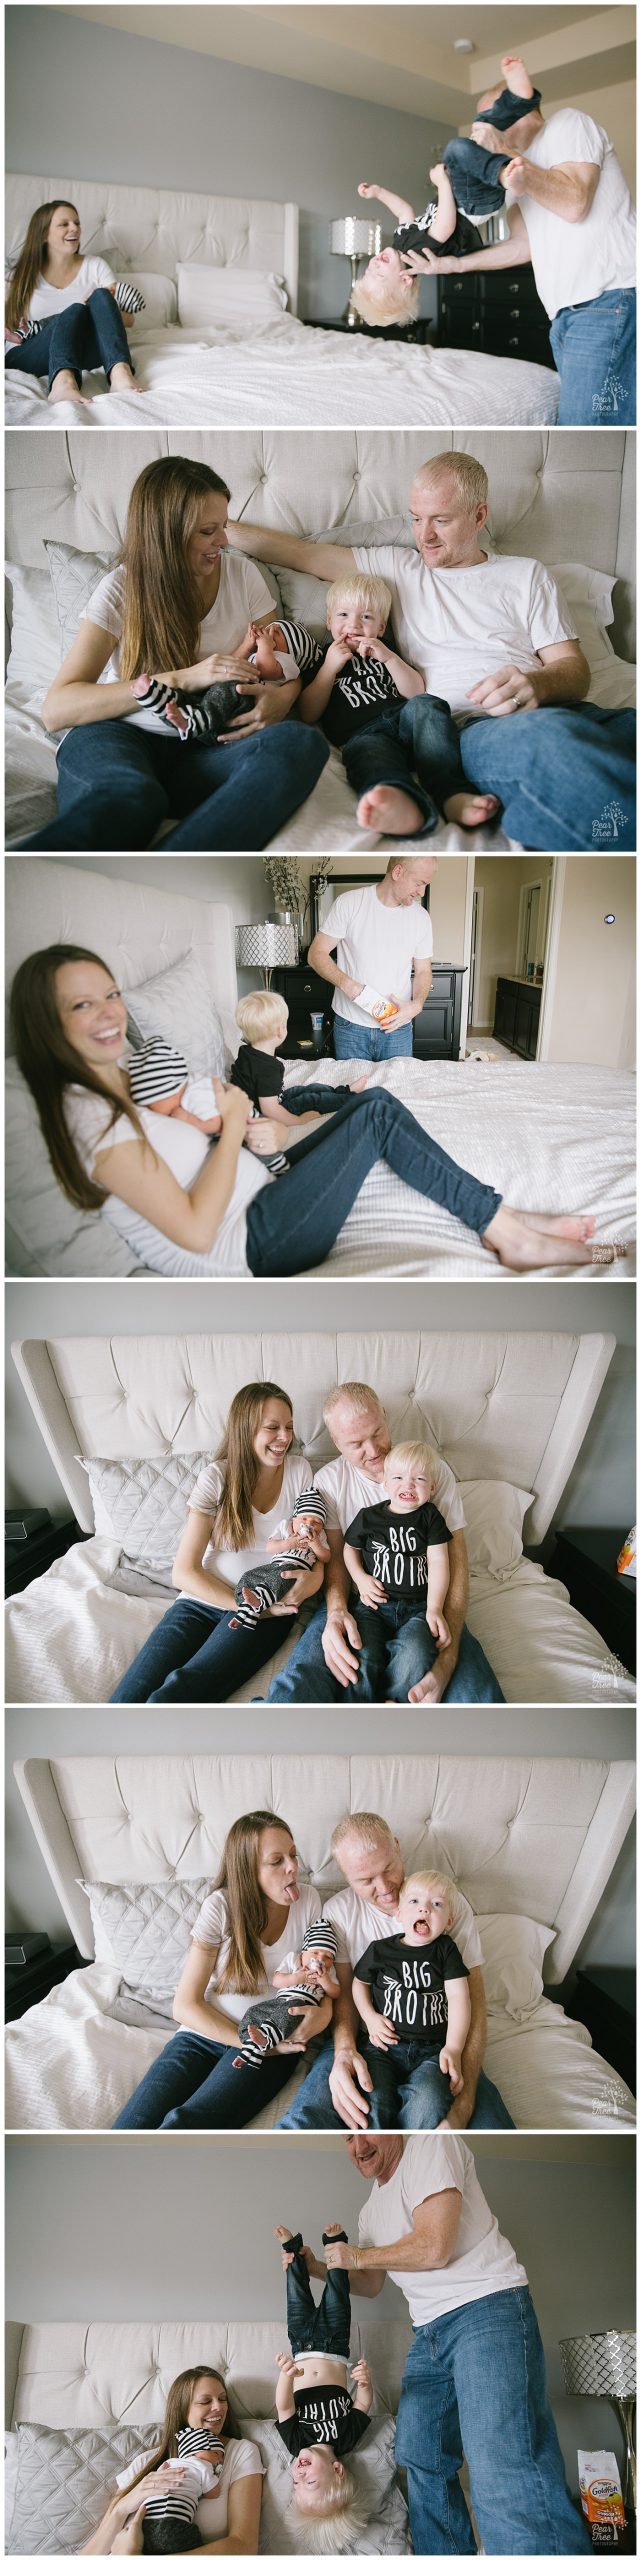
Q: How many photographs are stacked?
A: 6